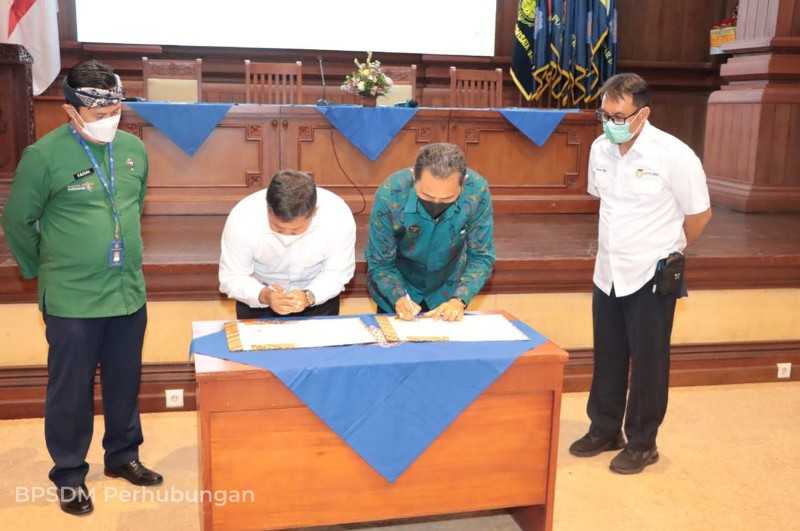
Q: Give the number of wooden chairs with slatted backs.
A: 2